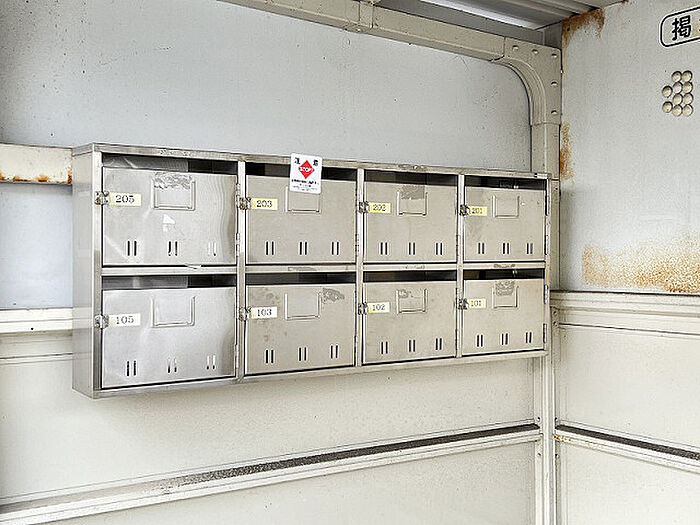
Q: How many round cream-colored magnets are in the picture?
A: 10